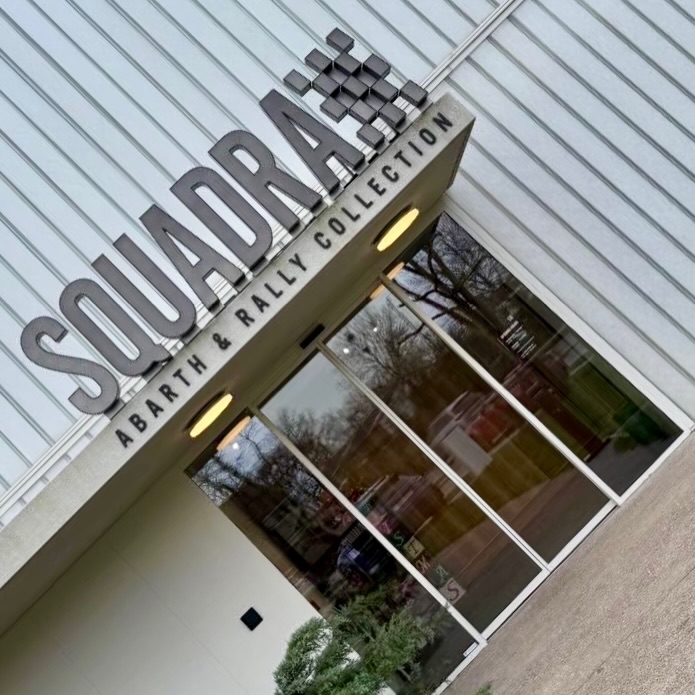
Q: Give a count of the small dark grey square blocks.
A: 13